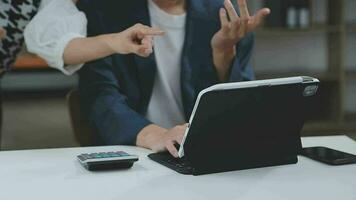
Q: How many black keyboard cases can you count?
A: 1